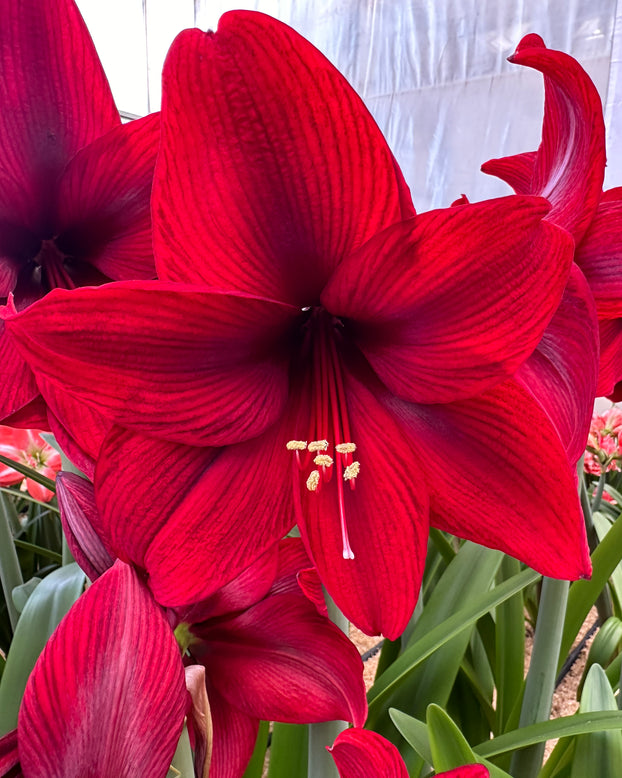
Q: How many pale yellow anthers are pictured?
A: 6